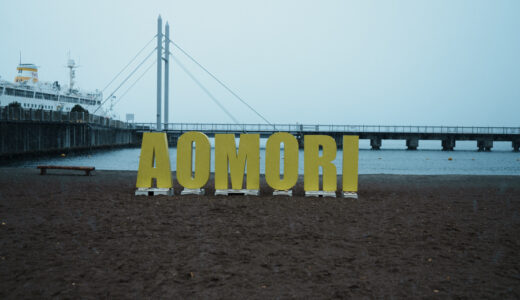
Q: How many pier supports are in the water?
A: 5